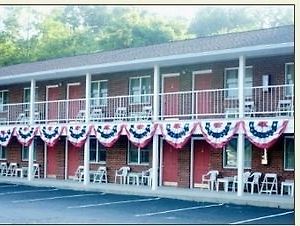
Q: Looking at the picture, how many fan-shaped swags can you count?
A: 9